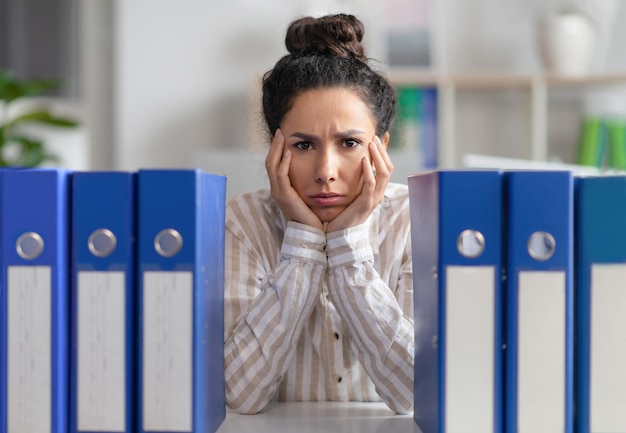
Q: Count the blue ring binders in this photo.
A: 6